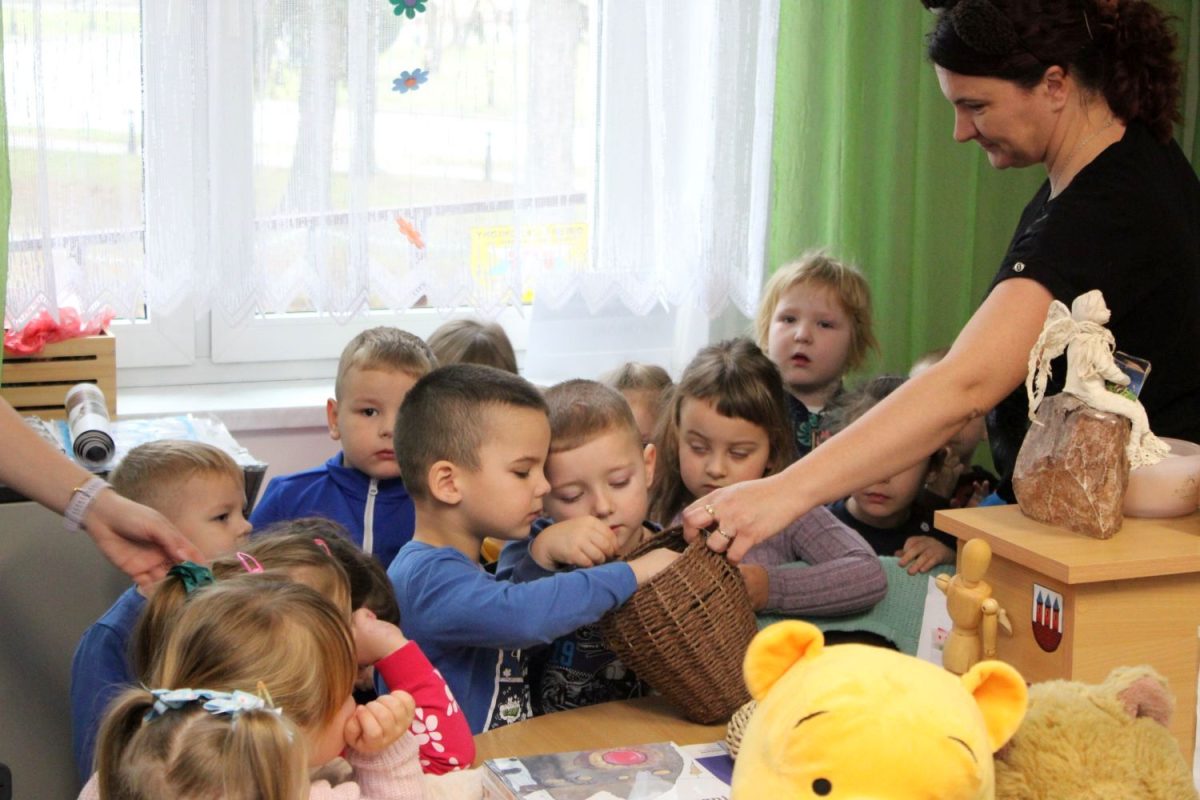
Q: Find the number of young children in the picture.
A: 14